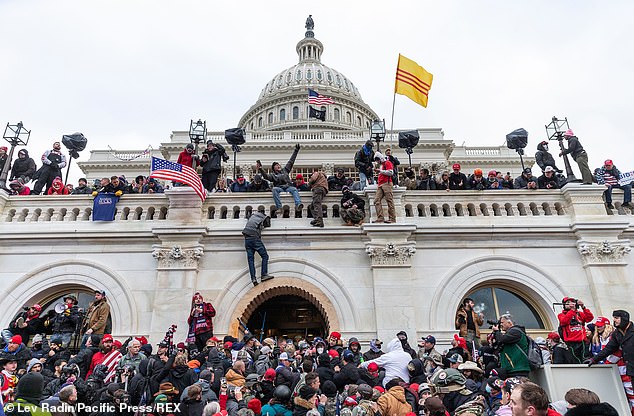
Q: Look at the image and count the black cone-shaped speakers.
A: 4